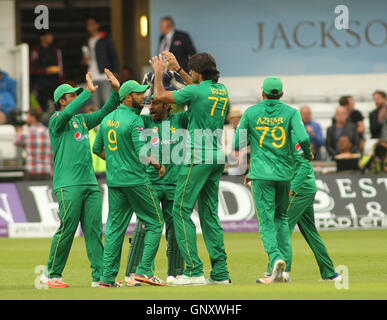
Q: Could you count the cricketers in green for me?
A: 6